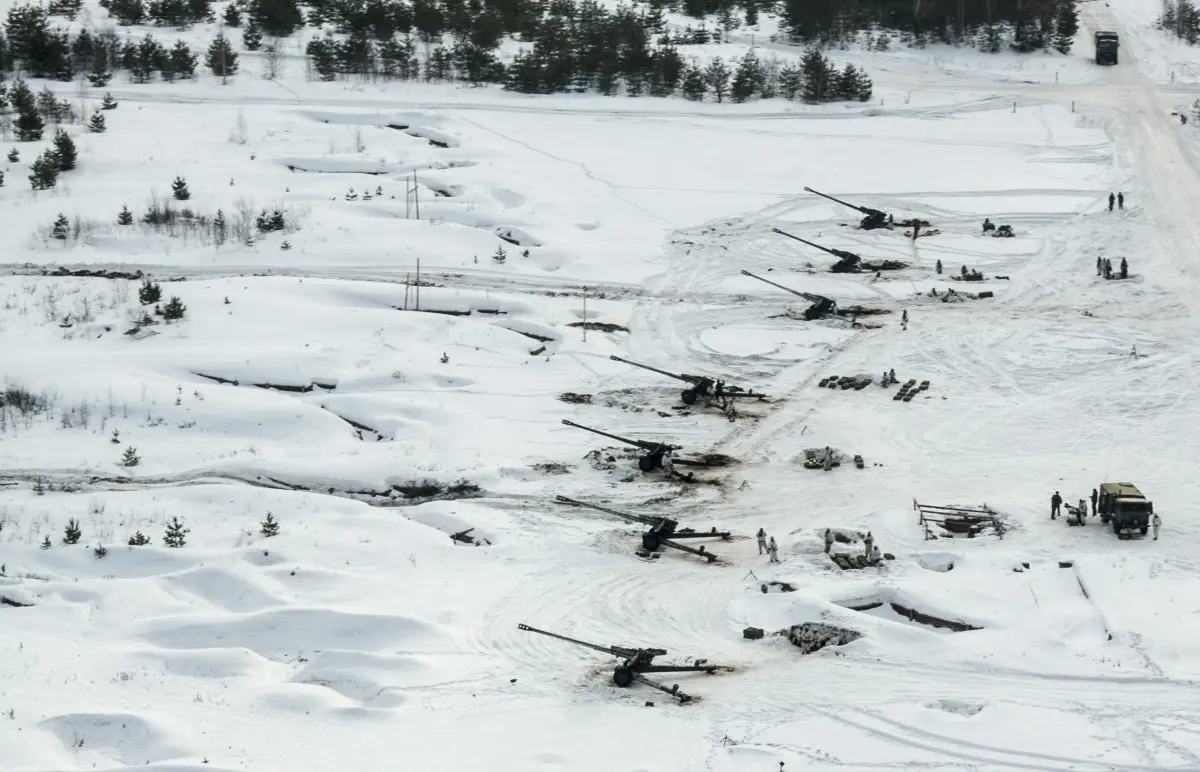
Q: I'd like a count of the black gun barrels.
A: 7